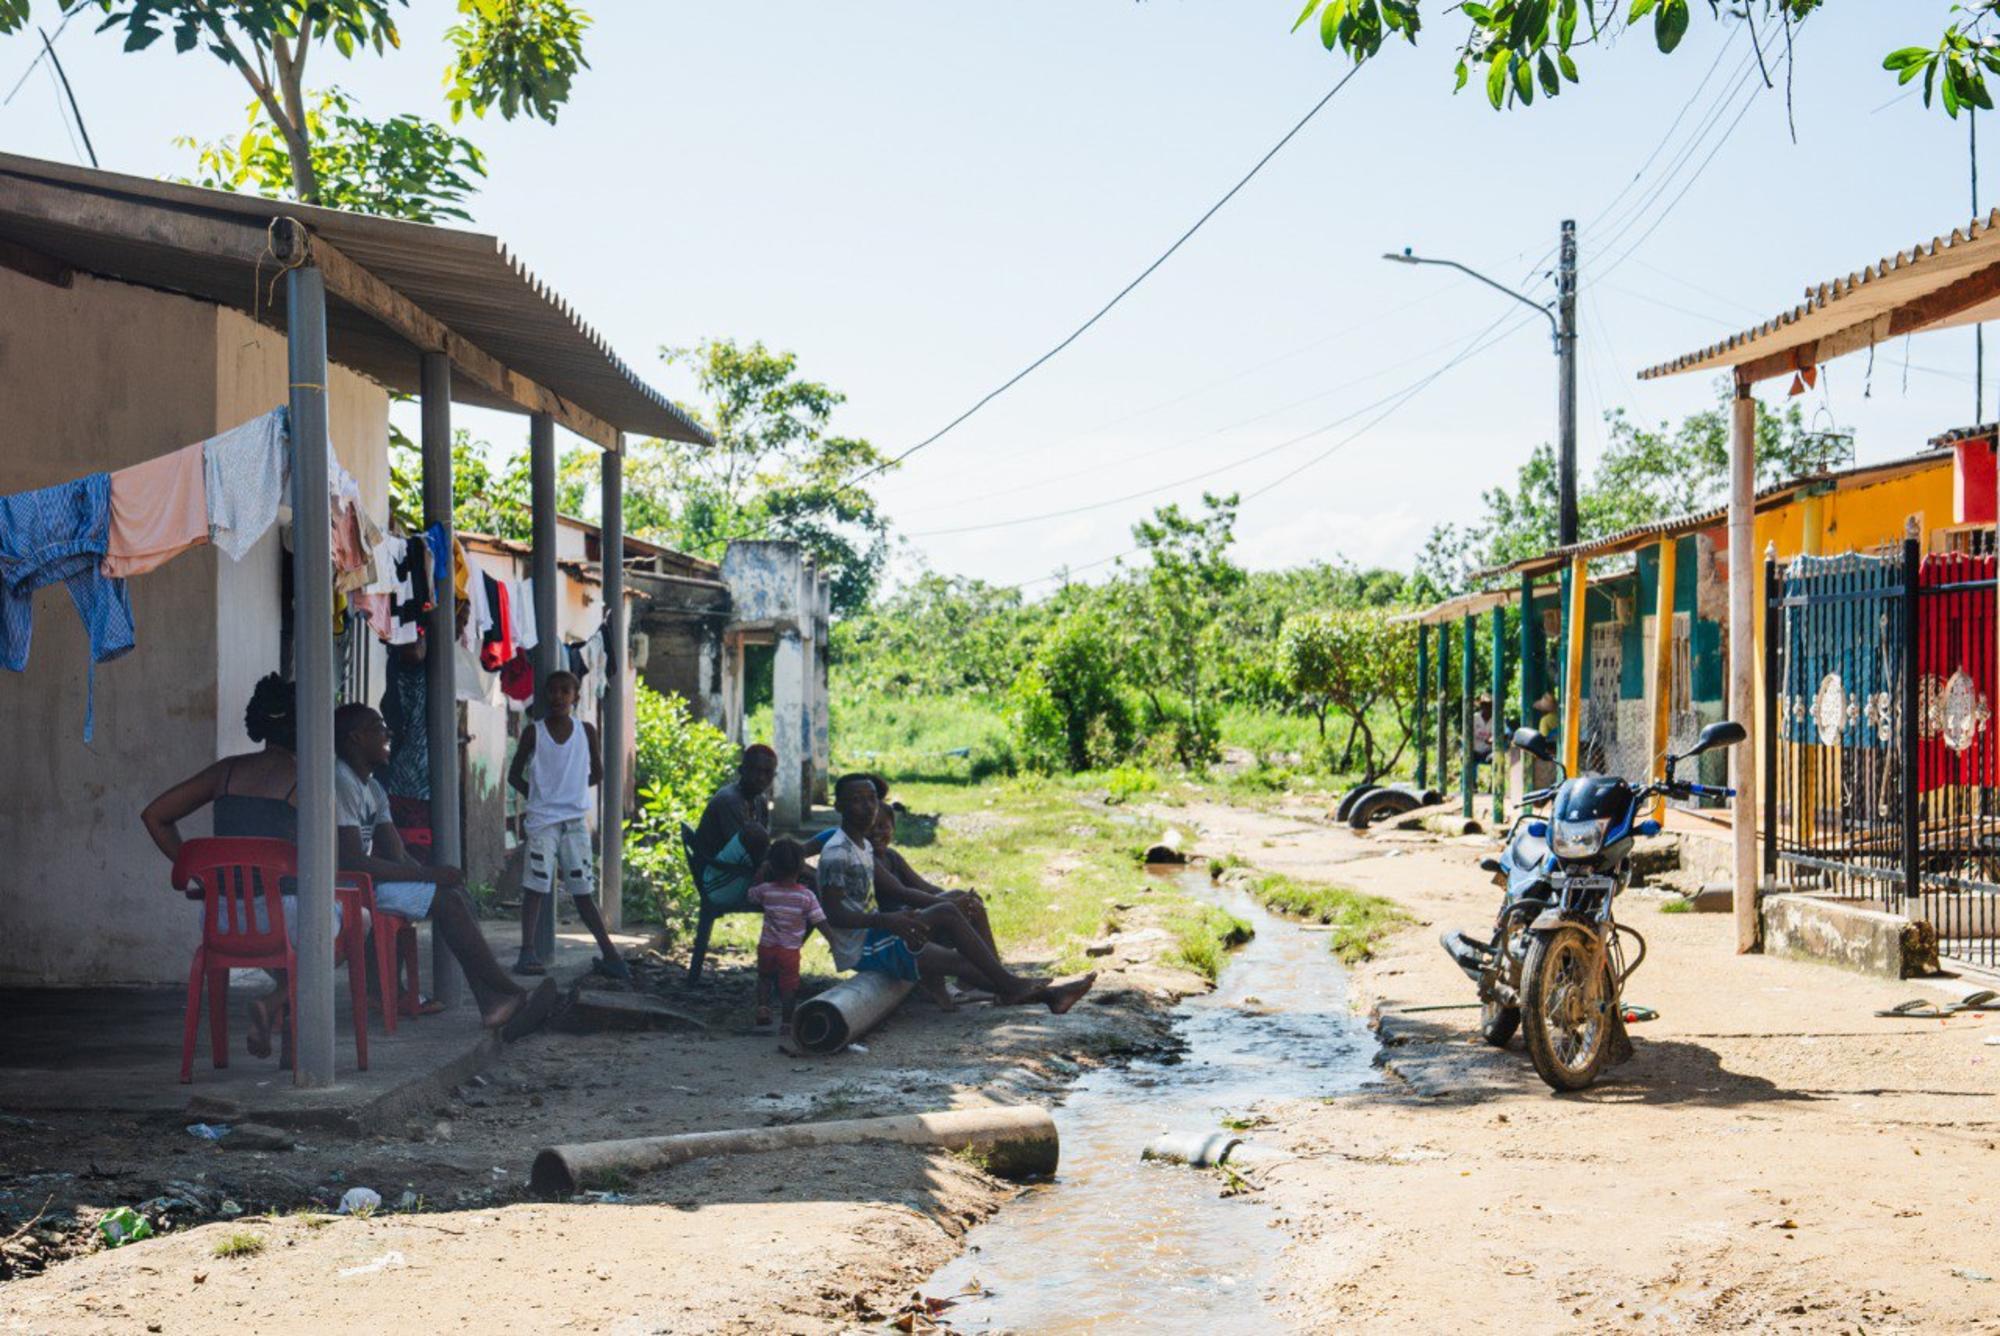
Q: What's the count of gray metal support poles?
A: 4